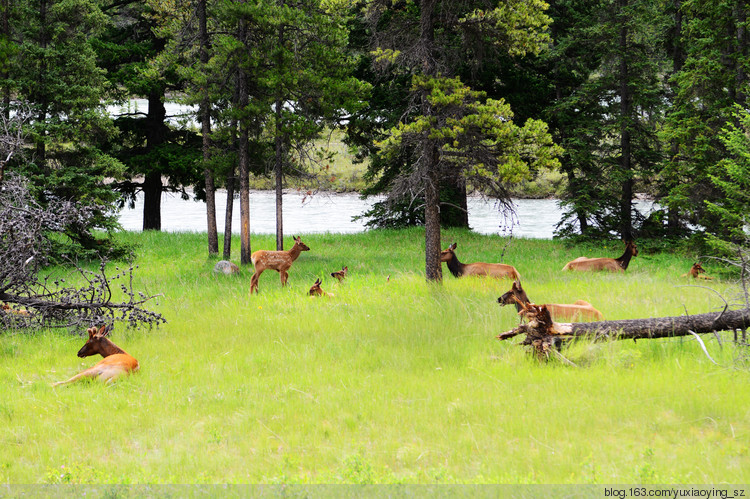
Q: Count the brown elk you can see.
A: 8